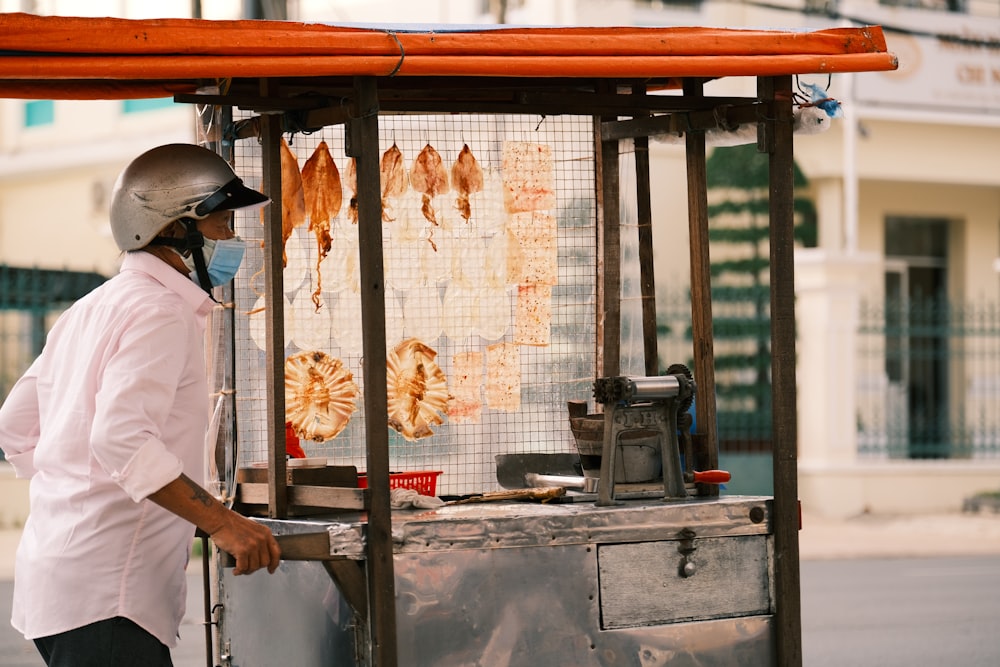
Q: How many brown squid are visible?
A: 6